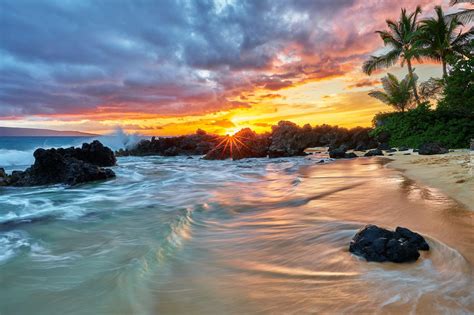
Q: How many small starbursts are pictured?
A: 1